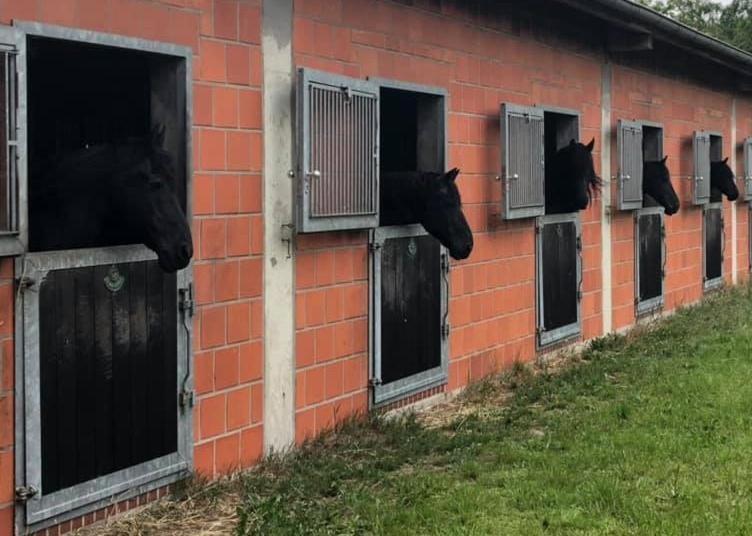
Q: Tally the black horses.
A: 5